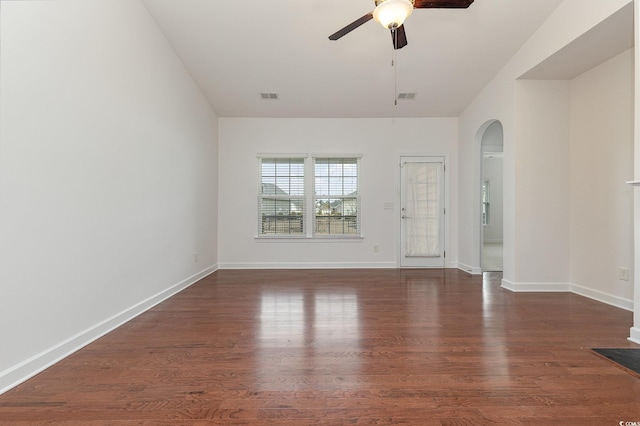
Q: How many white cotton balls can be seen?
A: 0